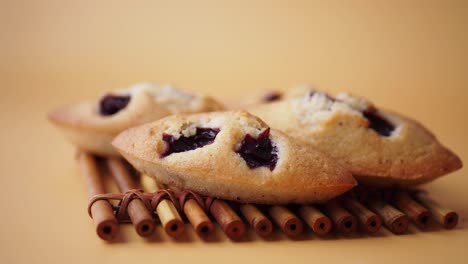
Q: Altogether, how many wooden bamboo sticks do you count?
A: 13